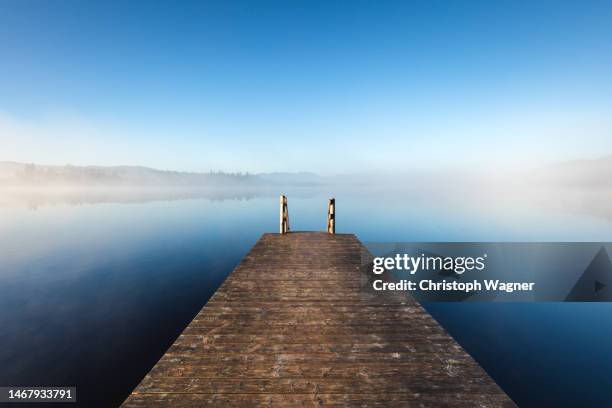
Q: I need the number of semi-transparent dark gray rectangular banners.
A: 2